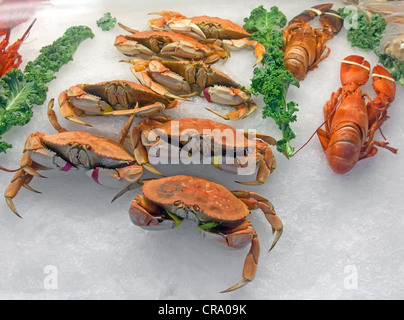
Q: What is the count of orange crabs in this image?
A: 7